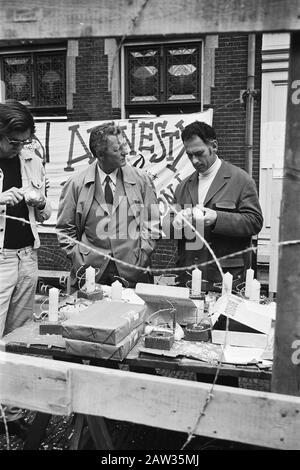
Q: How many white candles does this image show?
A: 7